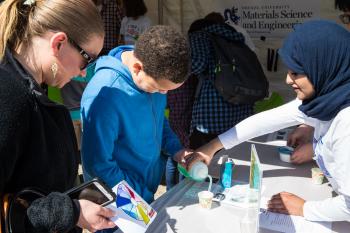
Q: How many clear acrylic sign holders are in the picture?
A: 1